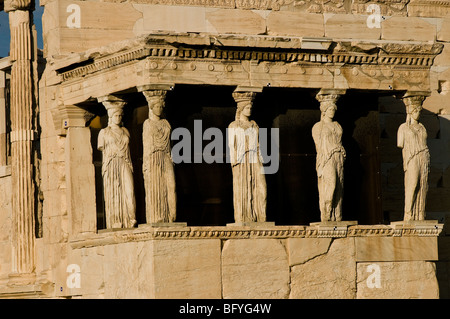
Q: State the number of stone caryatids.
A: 5